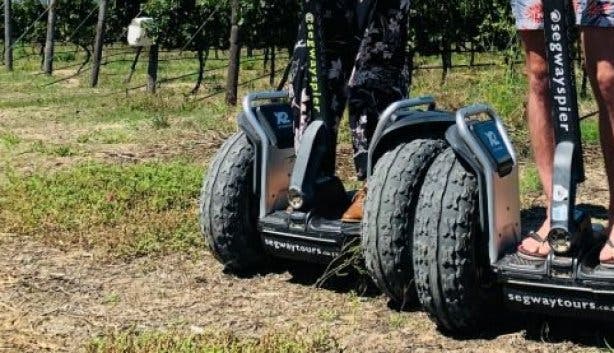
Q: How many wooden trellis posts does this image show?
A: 5